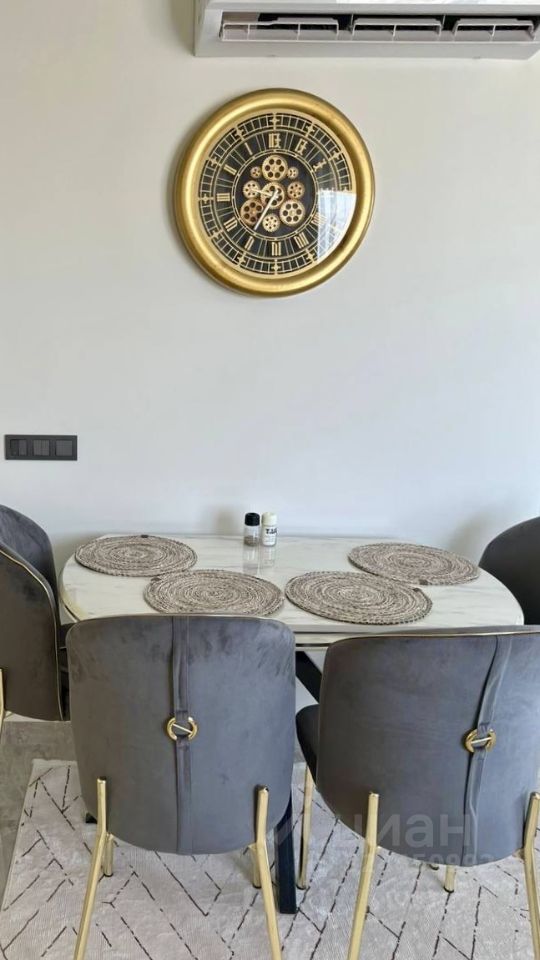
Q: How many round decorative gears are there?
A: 9